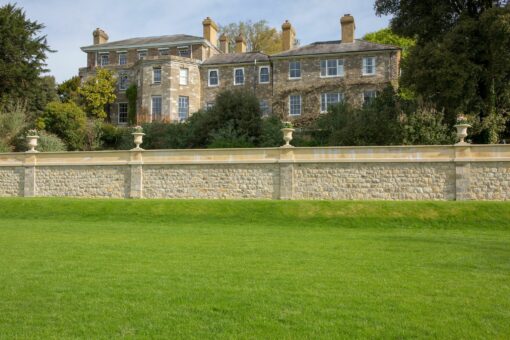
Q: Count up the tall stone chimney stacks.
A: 6